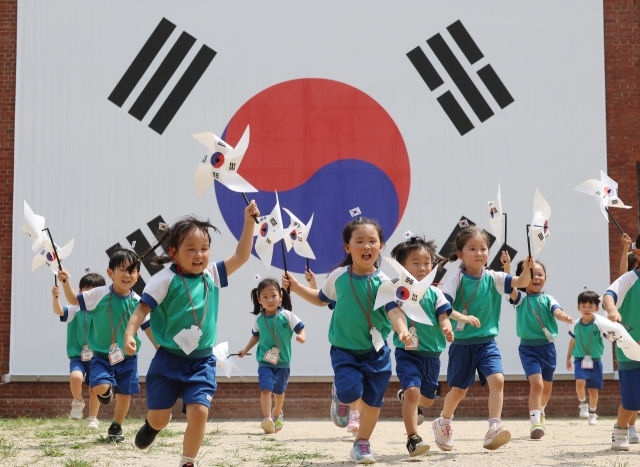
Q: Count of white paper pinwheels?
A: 11